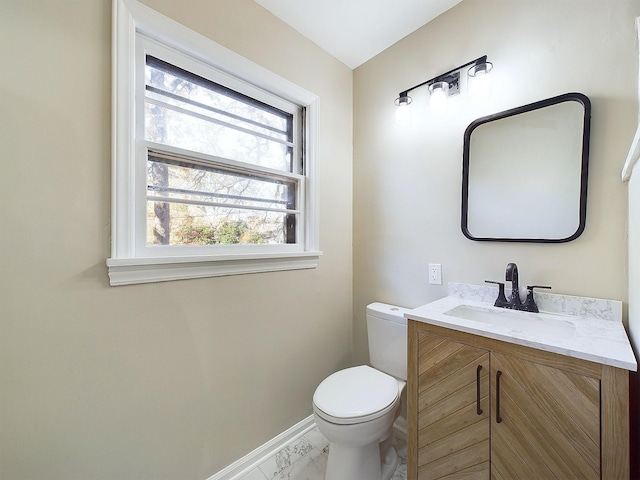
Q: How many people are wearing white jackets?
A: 0